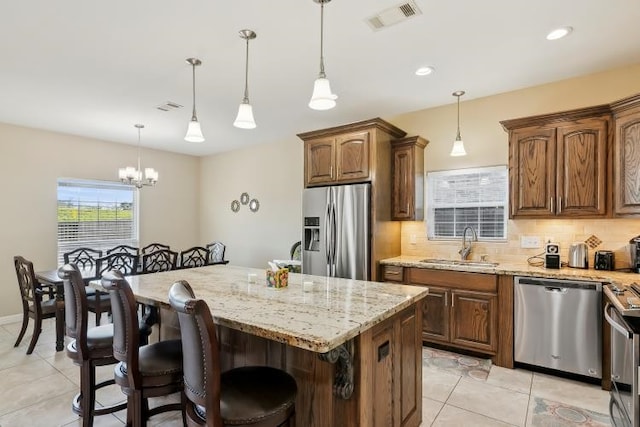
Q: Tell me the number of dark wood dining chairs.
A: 8